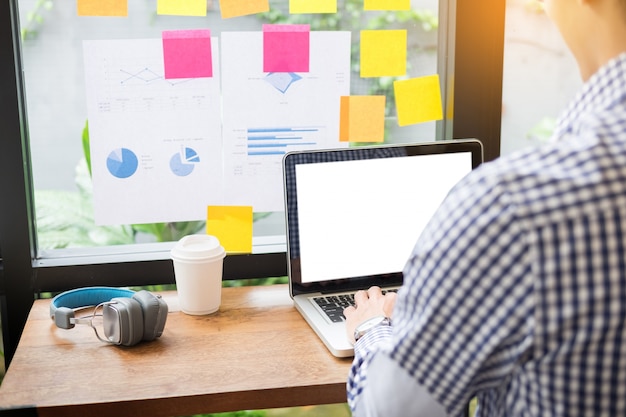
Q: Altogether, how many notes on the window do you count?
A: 11